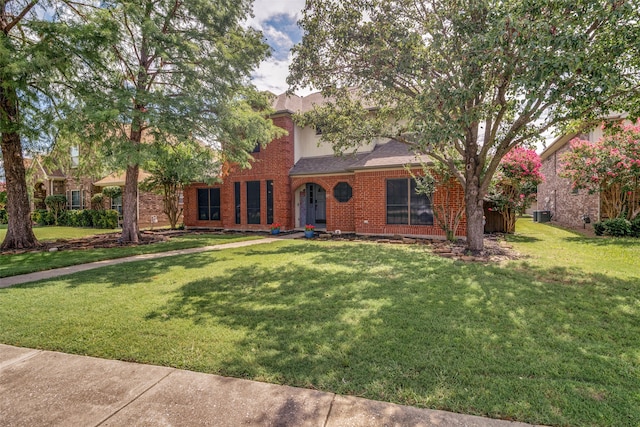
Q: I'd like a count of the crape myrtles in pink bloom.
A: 2